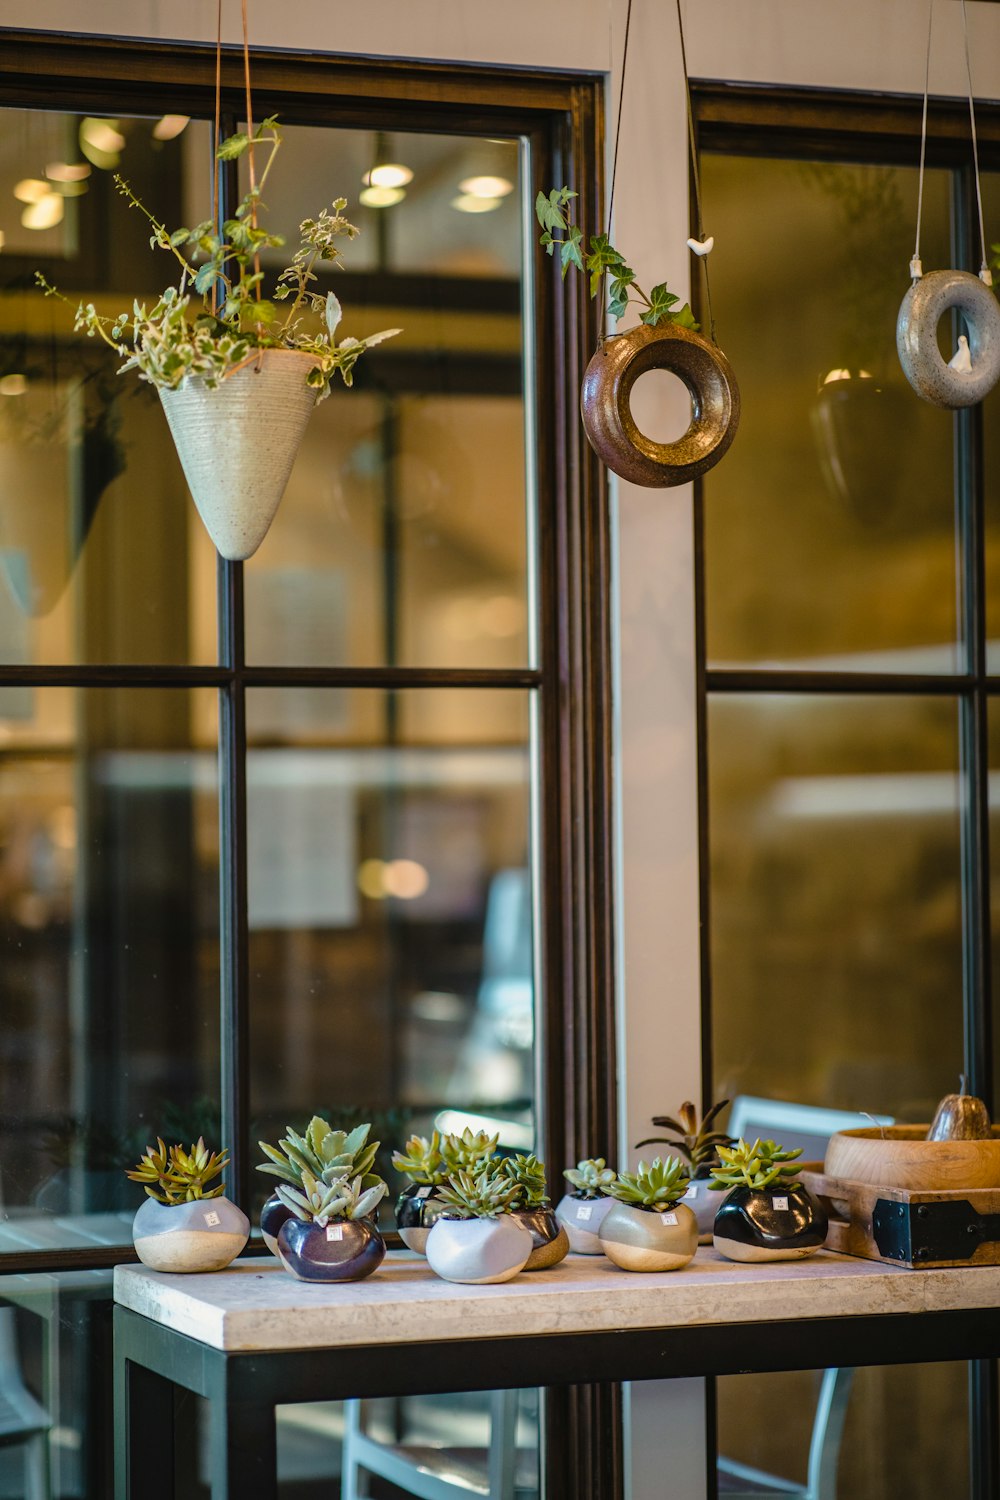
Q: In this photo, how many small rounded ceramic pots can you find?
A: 10